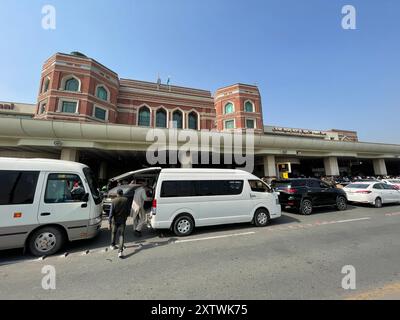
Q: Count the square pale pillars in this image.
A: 5